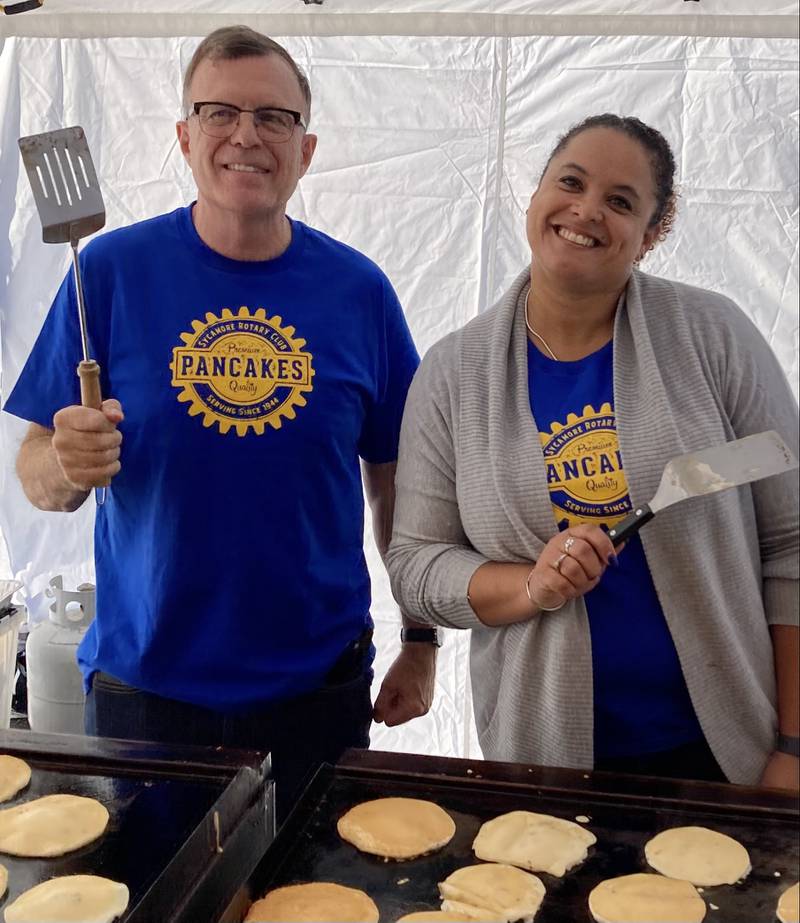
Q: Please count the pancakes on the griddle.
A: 12